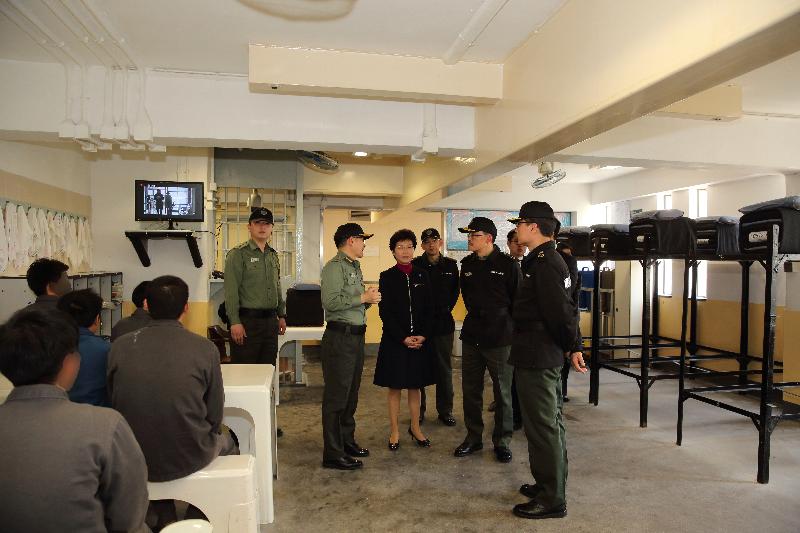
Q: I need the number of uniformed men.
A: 5